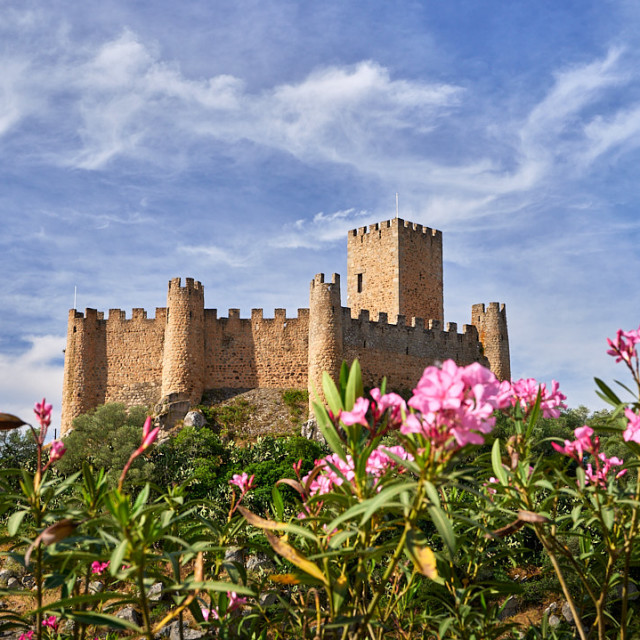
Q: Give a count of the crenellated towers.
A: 5